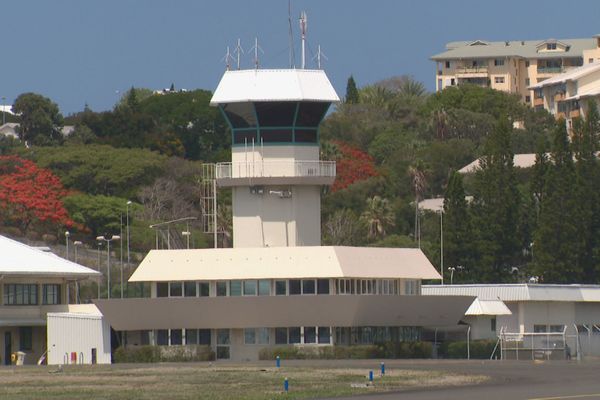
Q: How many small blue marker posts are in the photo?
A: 4